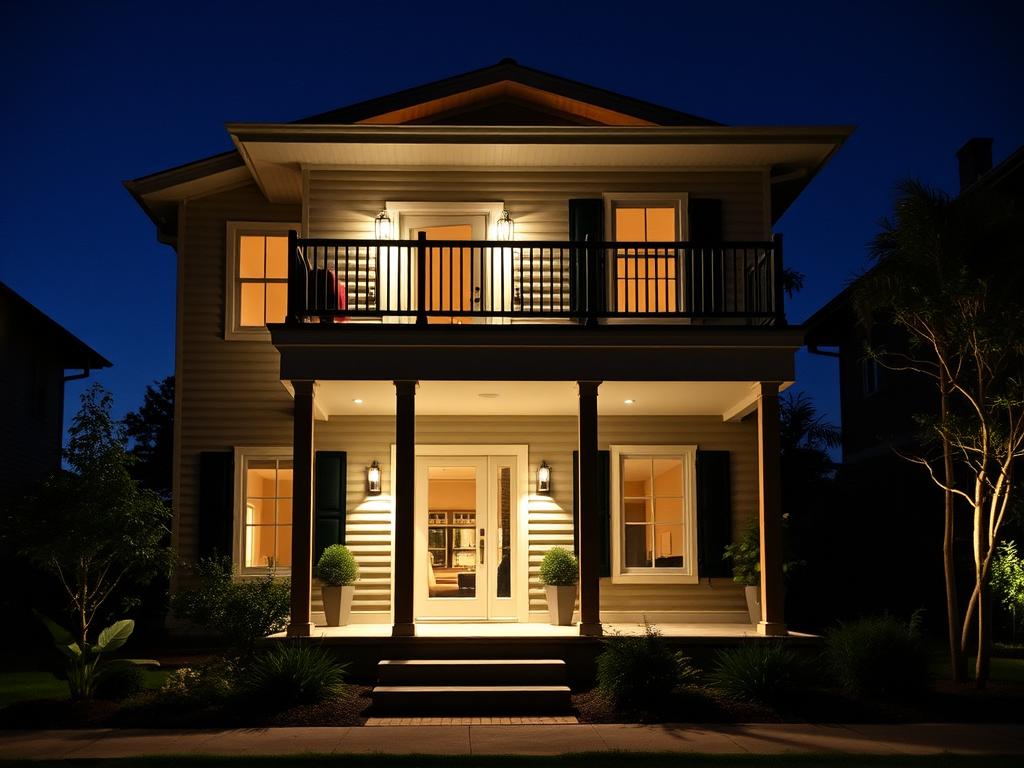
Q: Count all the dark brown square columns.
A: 4